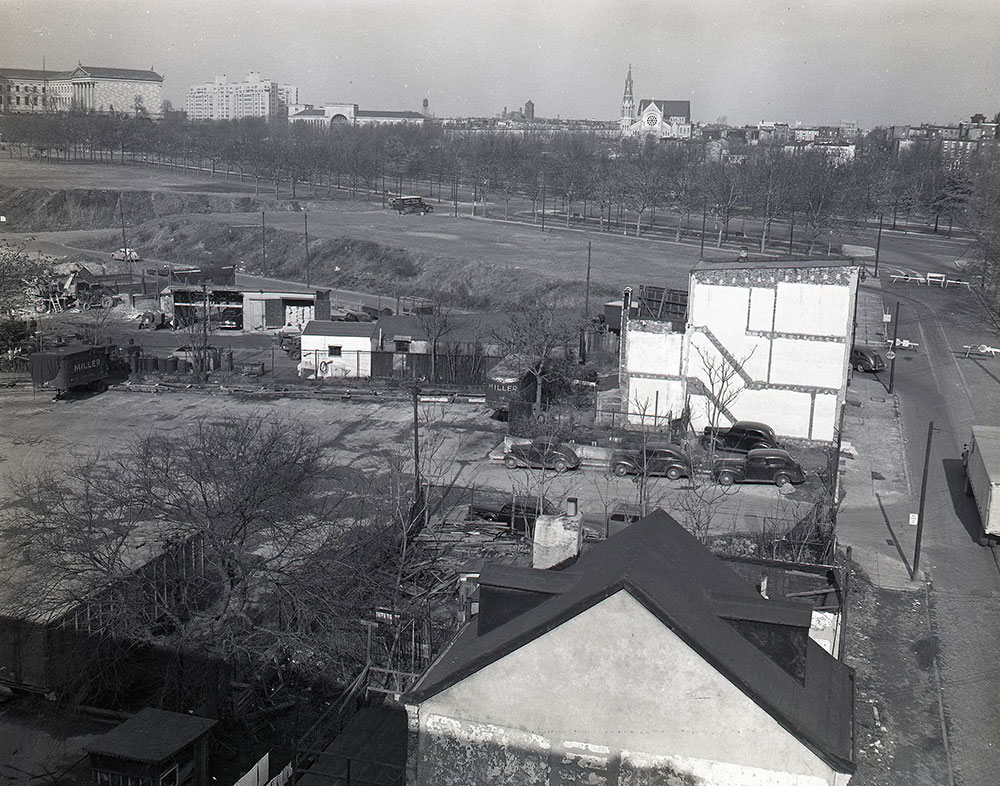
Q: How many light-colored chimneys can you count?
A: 1